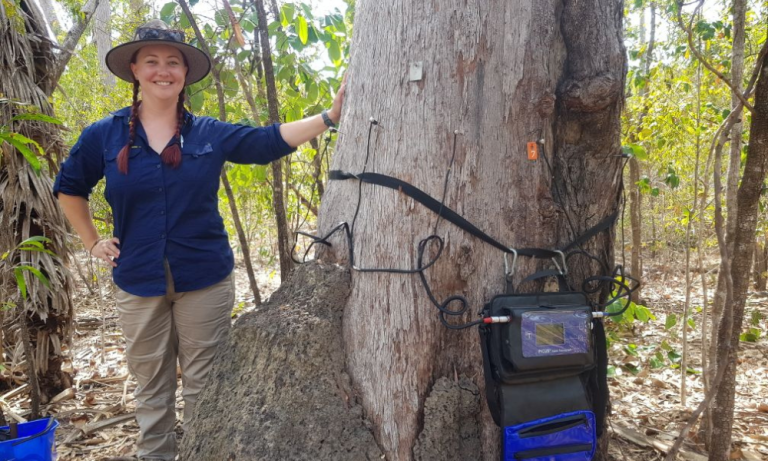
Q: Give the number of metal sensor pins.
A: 5